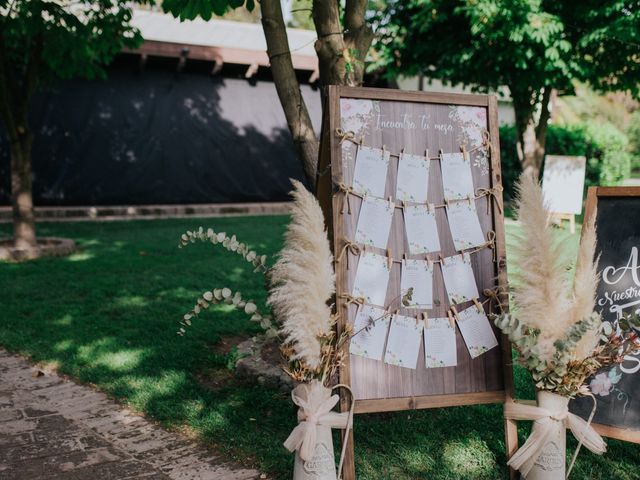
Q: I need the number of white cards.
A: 13